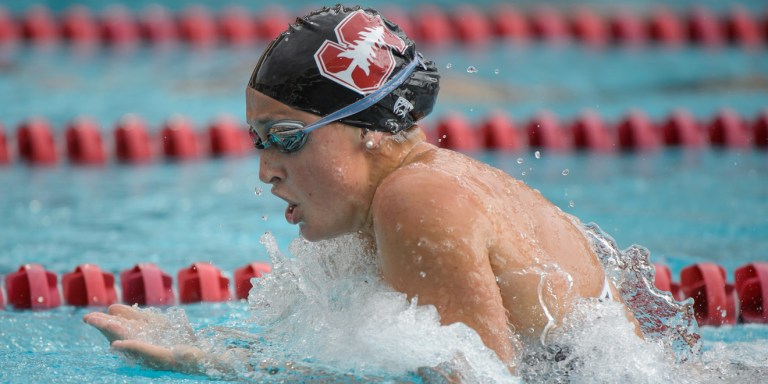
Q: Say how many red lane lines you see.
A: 3